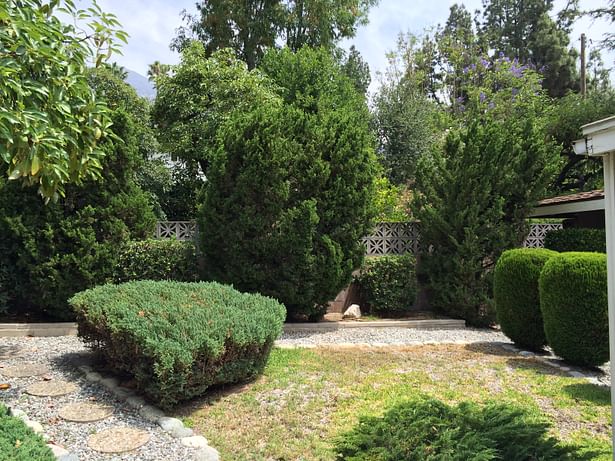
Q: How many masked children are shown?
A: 0